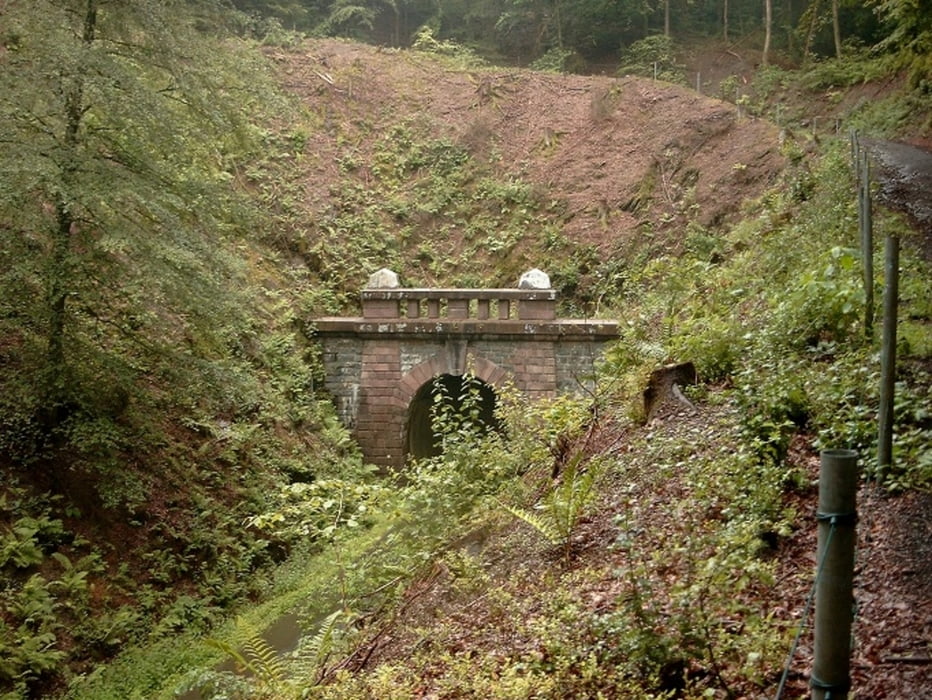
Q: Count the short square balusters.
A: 4